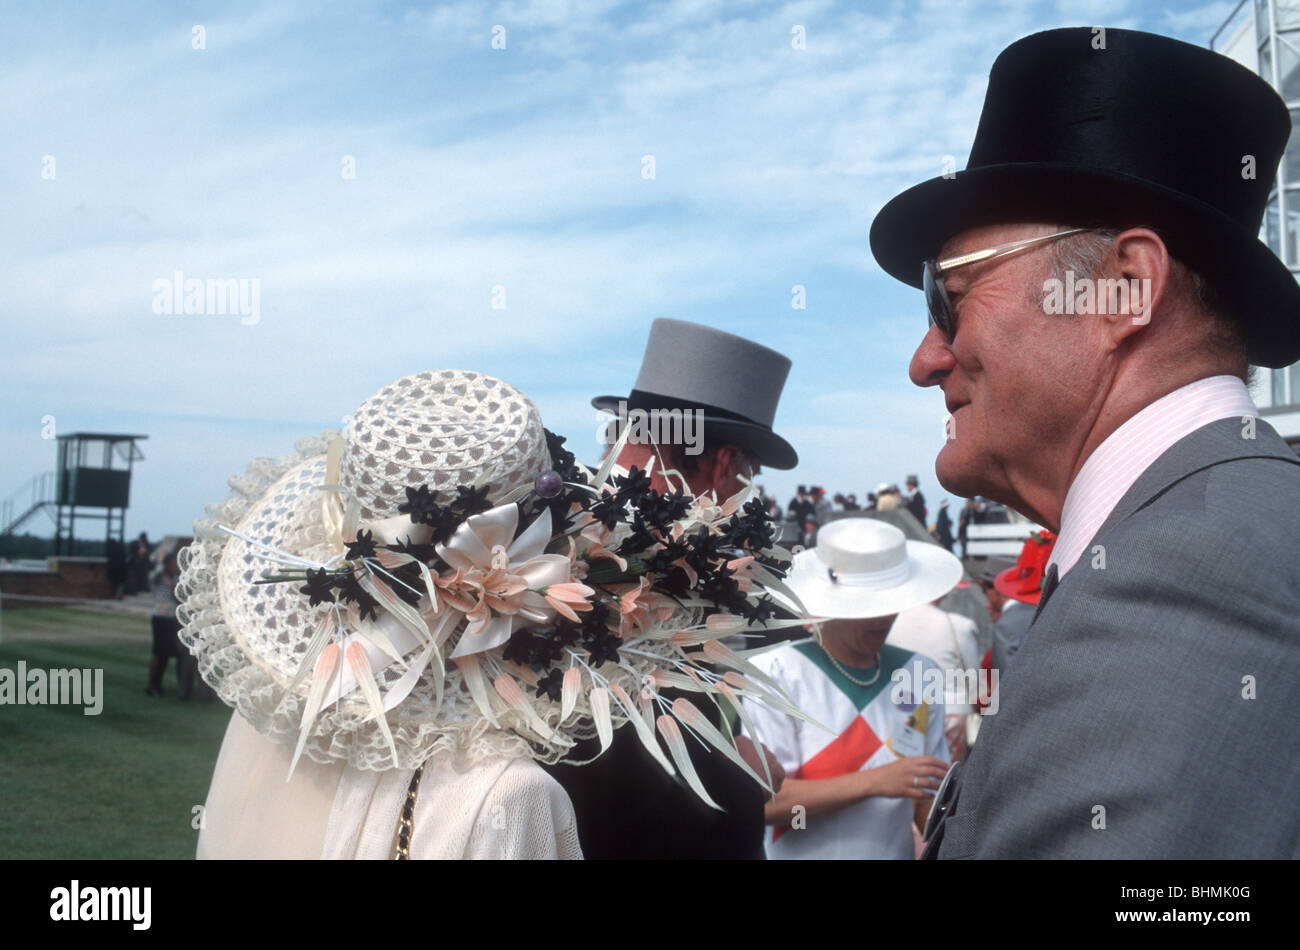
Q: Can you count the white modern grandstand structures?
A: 1